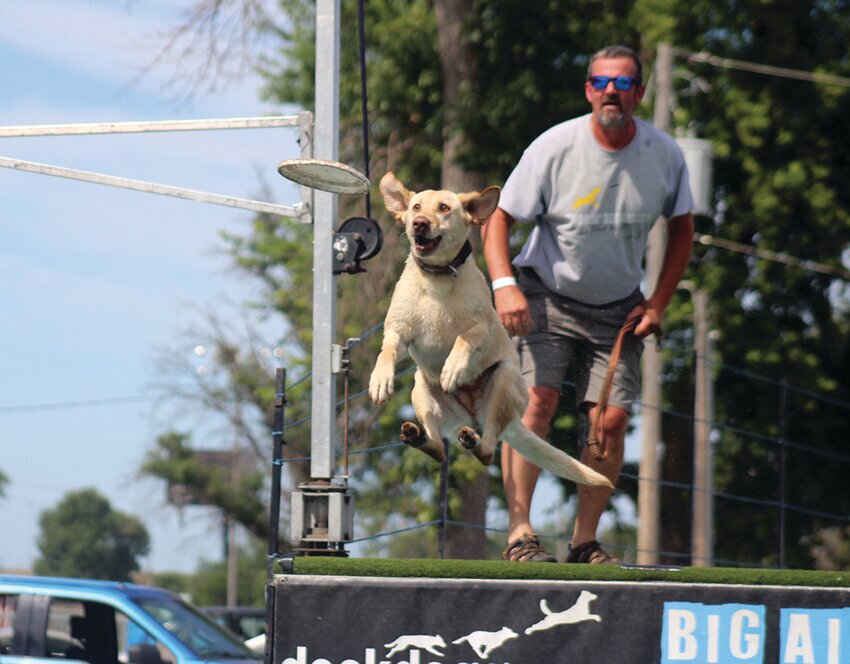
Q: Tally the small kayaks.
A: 0